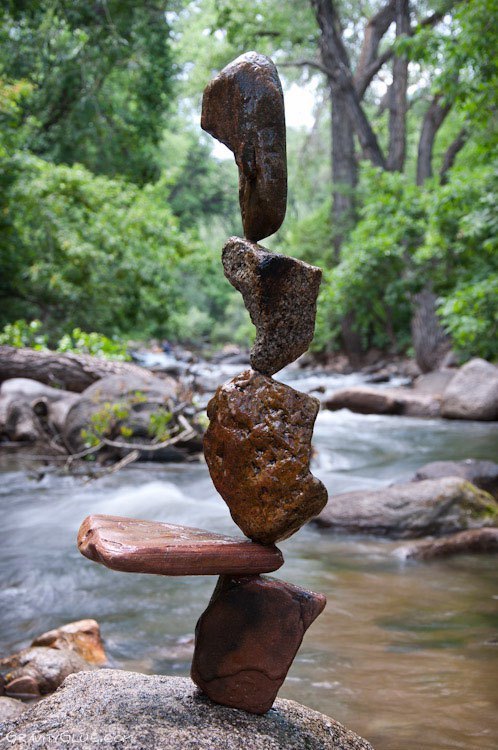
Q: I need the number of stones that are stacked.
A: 5